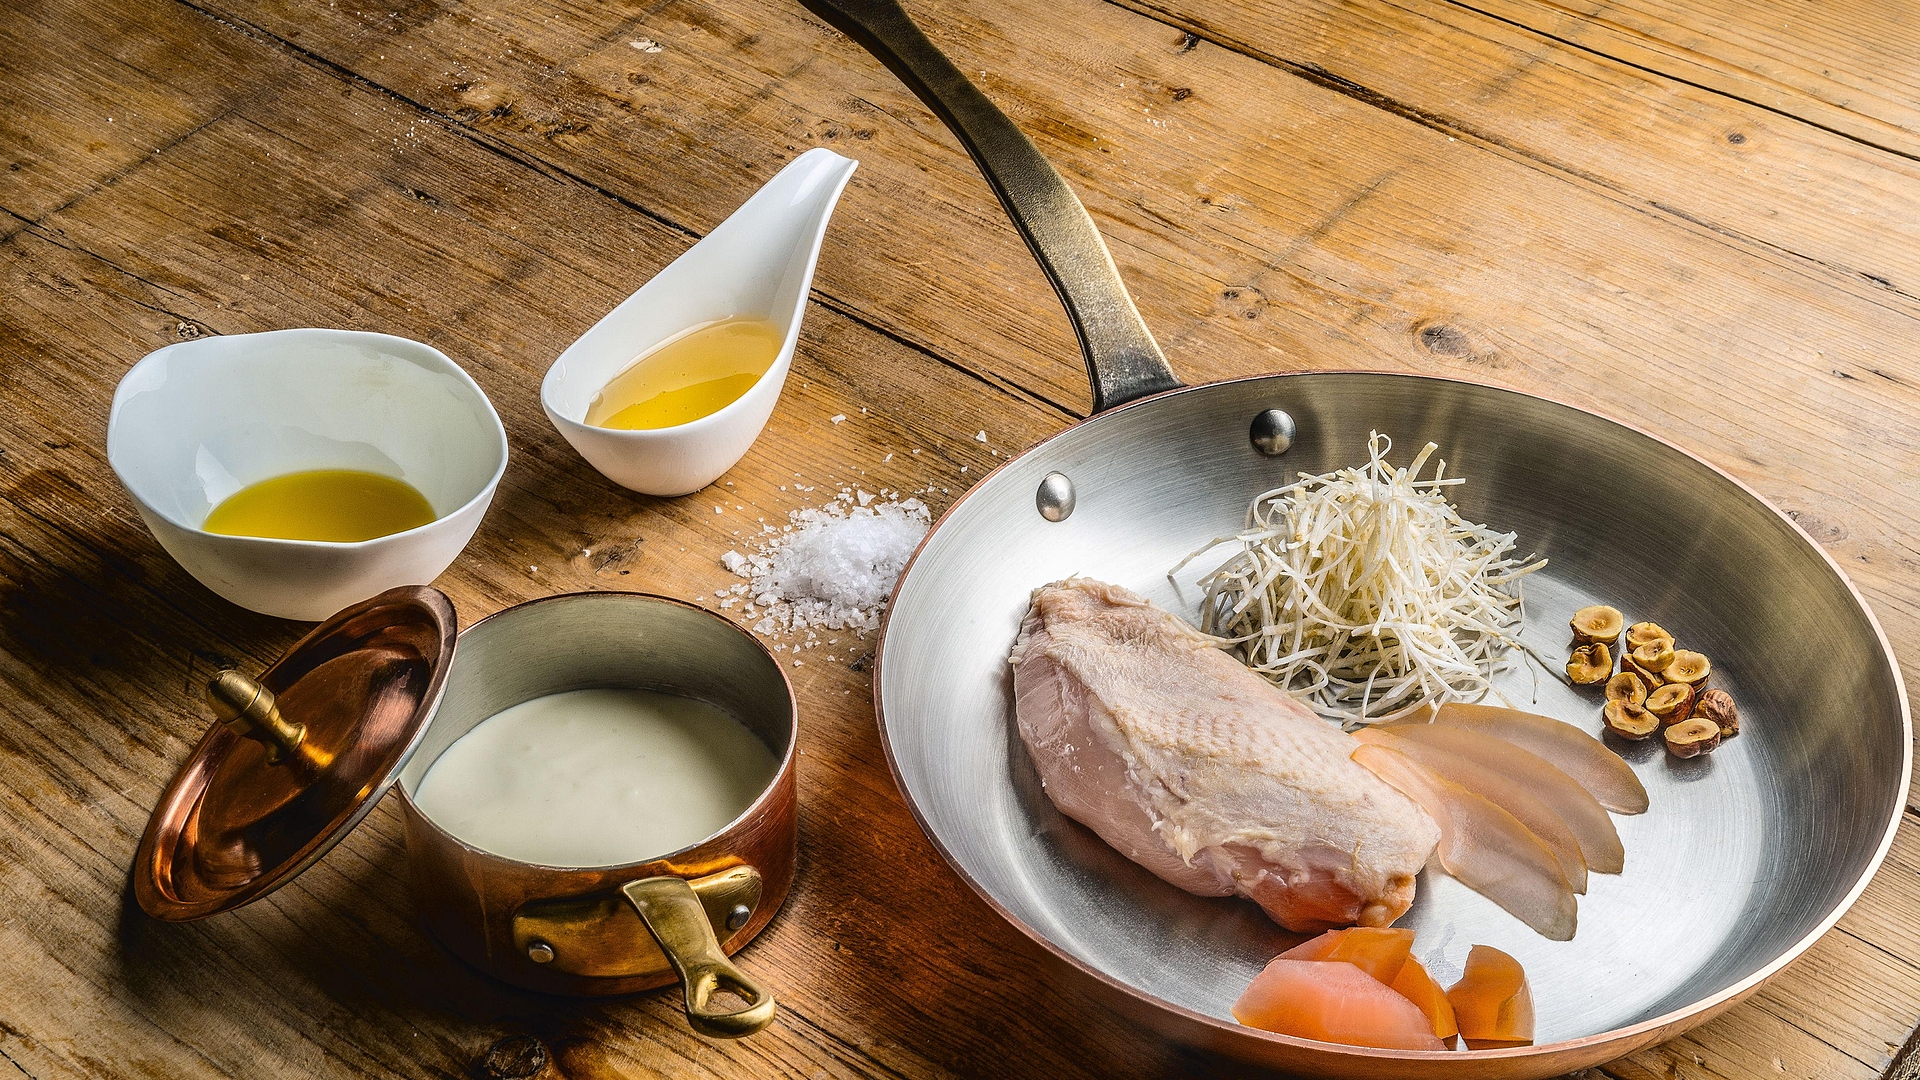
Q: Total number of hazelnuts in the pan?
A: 11